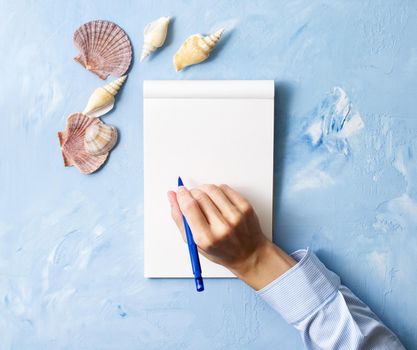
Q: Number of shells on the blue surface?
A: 6